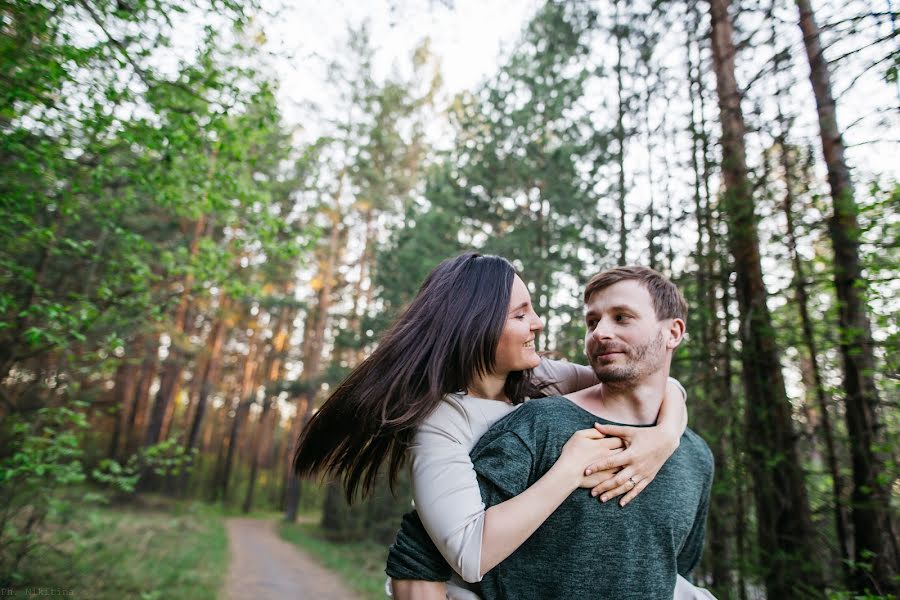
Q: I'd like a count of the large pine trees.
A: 2